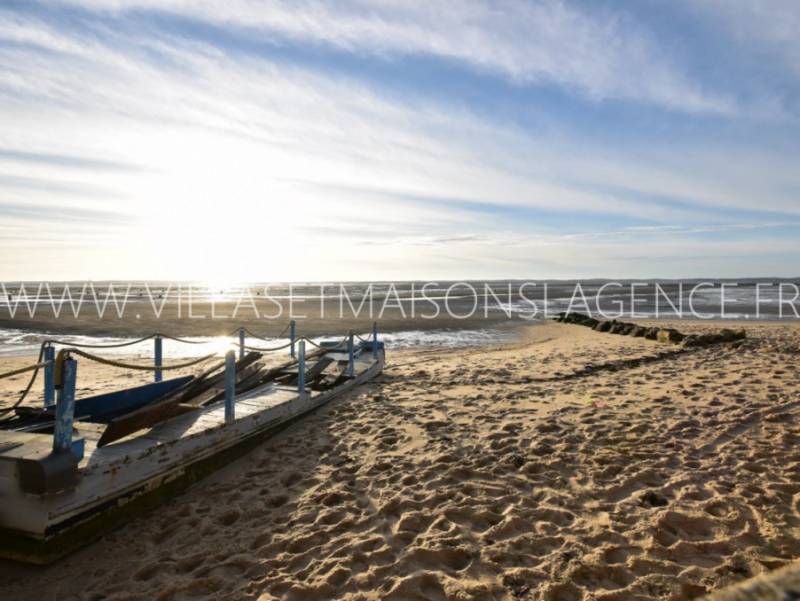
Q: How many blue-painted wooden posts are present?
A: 9